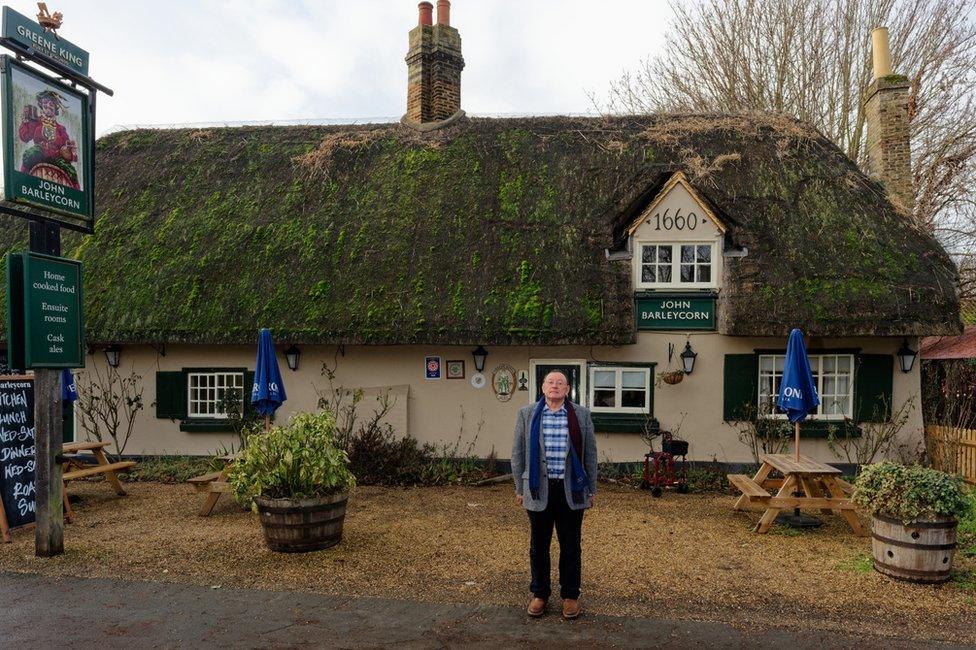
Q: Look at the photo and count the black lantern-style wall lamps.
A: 5